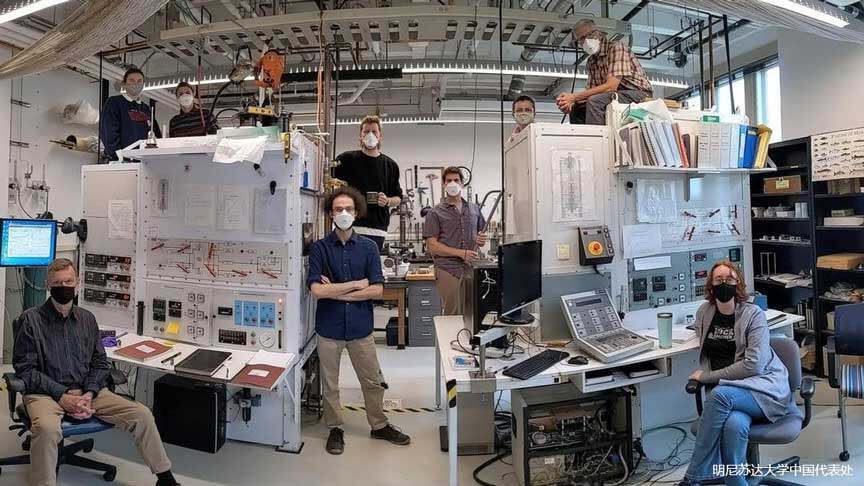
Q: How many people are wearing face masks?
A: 9